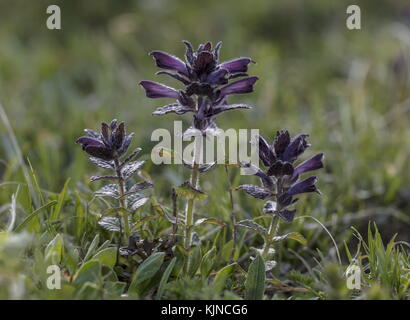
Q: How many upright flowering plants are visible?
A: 3